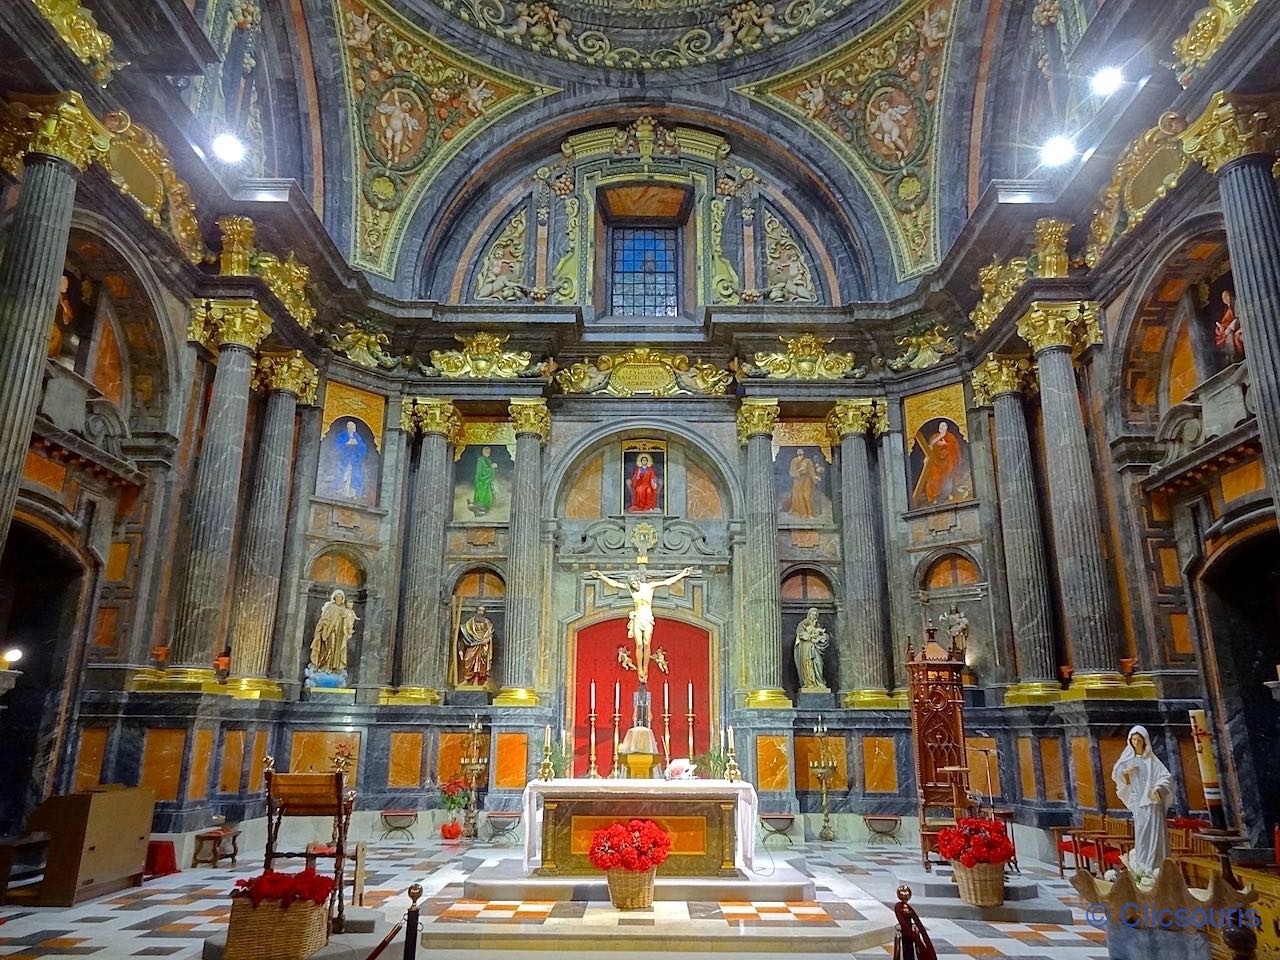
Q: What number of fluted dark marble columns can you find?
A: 10